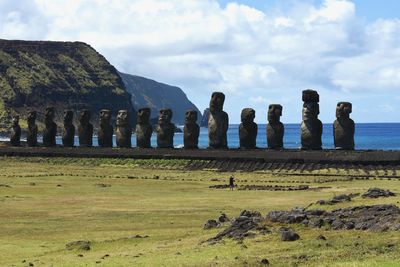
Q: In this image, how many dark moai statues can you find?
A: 15